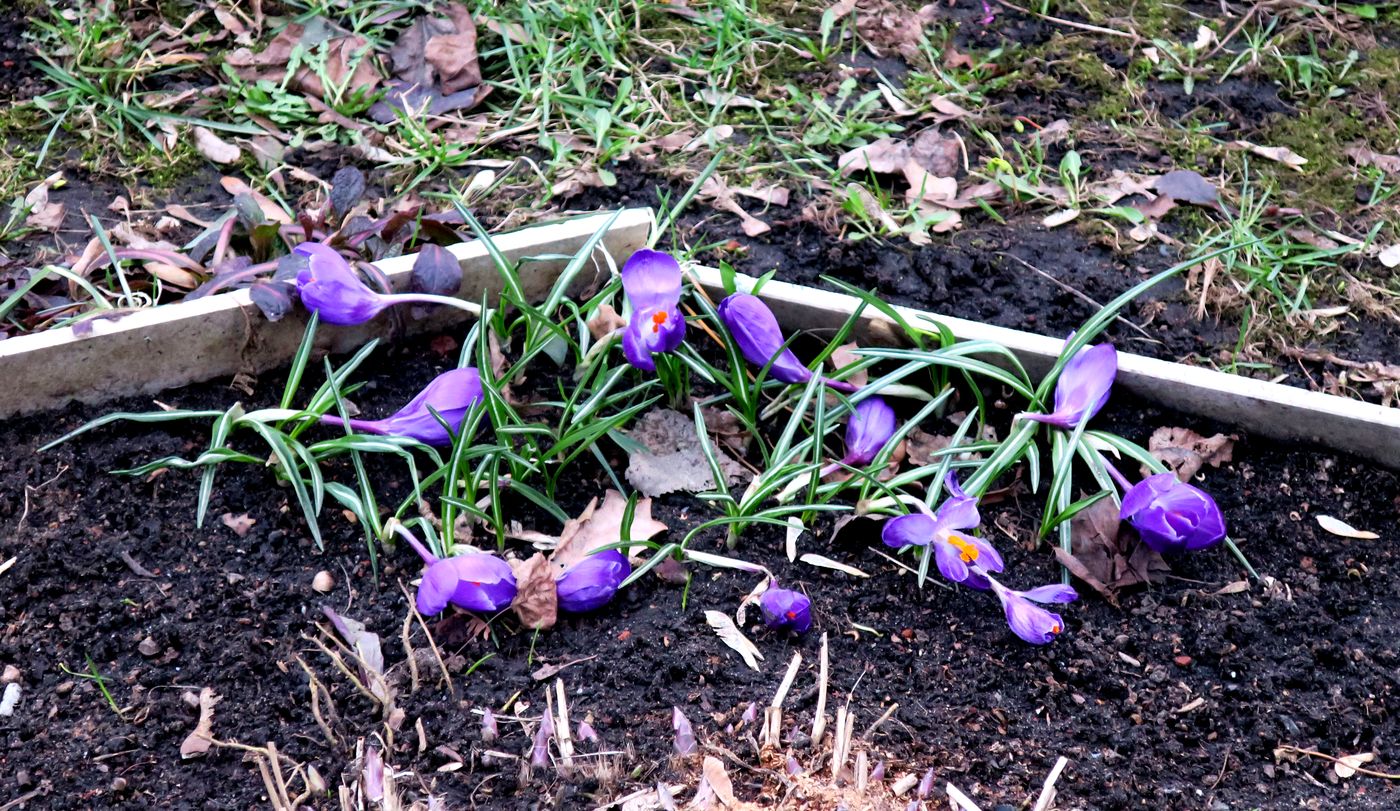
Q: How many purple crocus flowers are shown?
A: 12